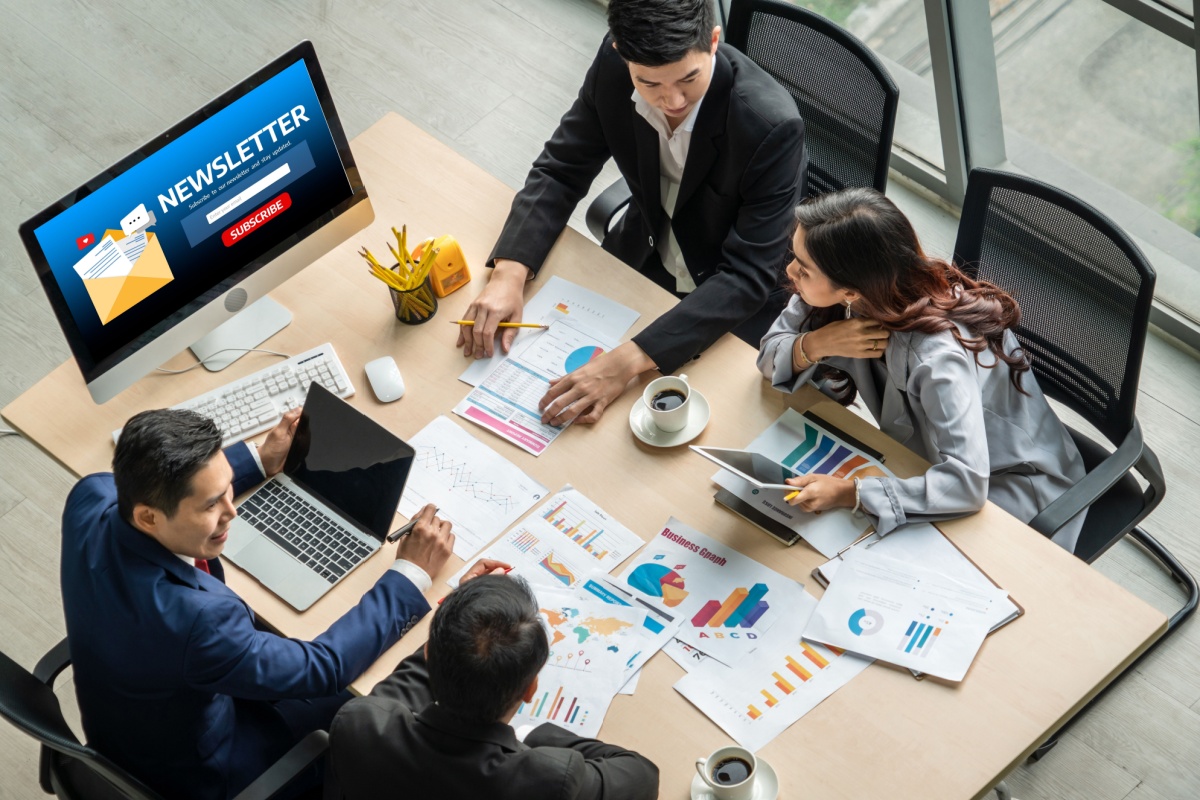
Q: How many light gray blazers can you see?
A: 1